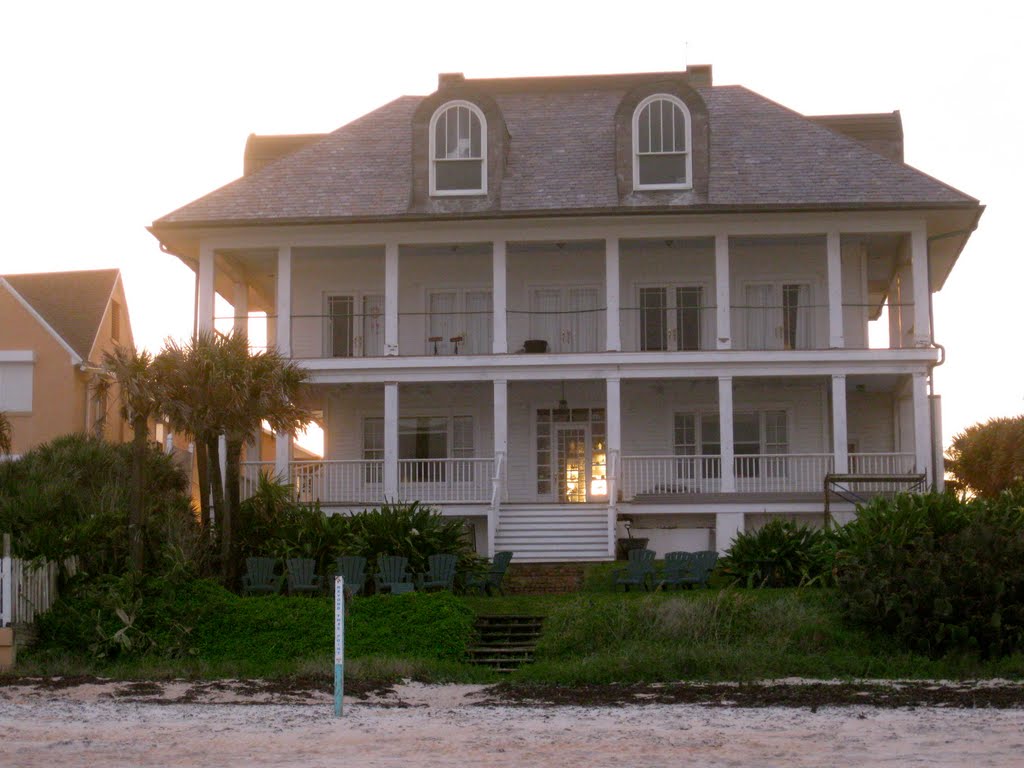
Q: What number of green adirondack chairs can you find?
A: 9